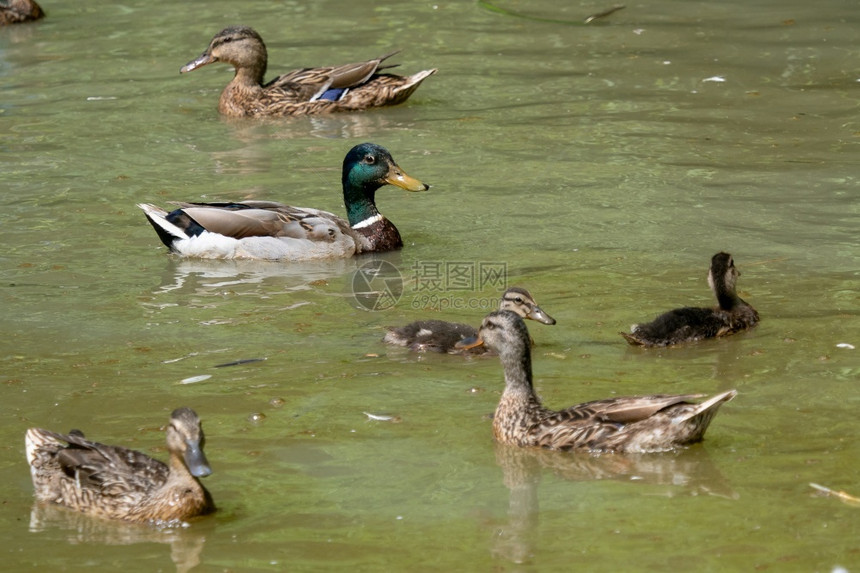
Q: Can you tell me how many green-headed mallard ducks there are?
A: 1